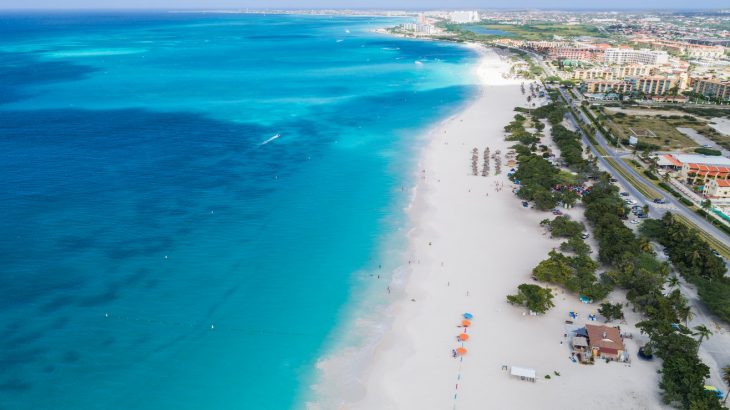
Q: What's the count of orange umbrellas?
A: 3